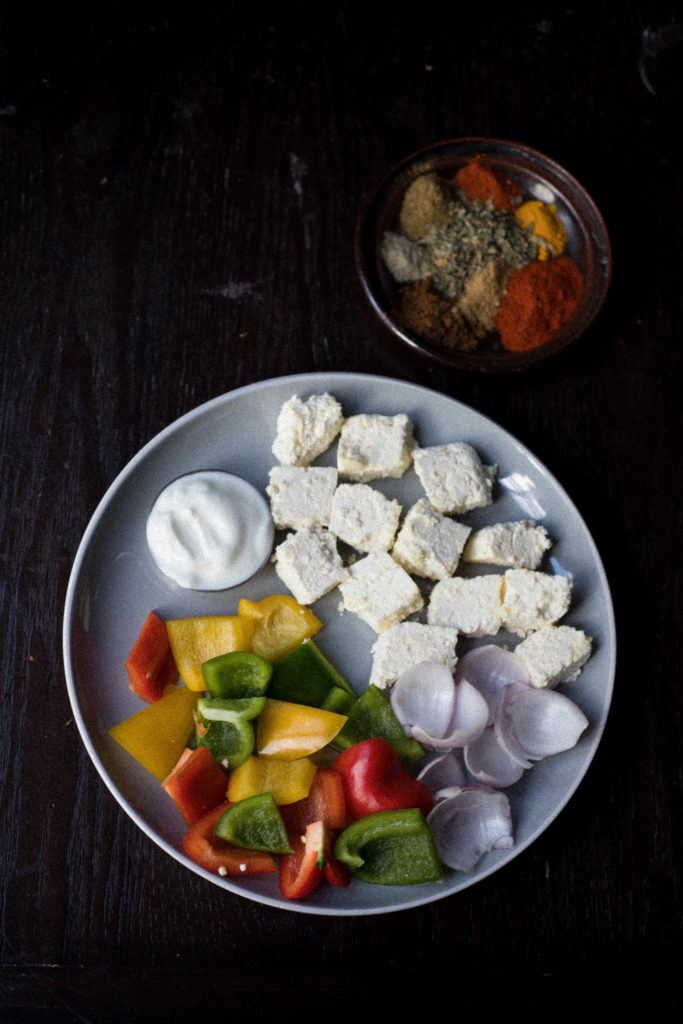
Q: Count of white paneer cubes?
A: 13